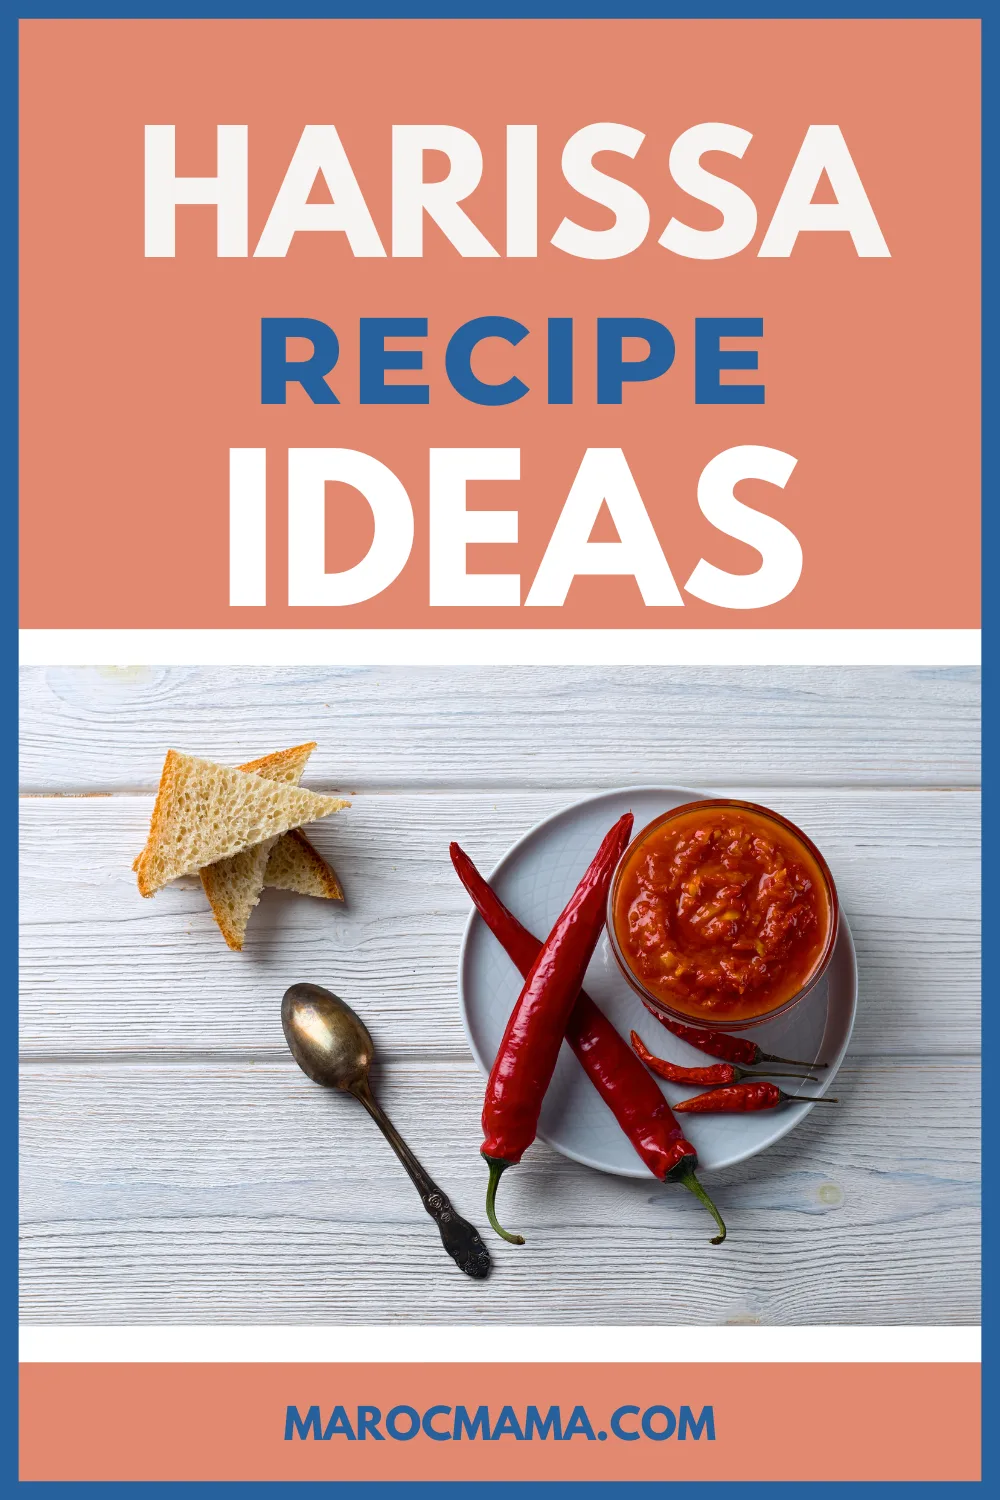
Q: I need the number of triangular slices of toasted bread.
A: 3